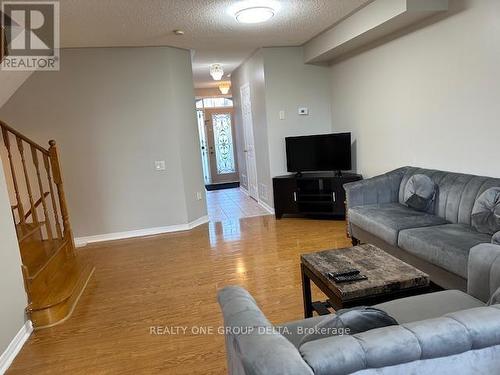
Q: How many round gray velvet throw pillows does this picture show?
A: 3